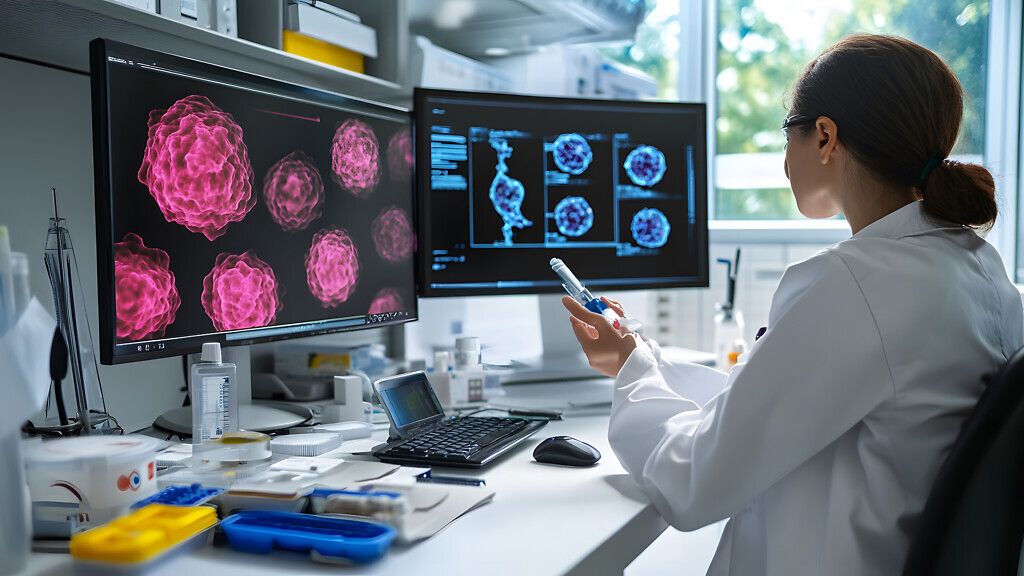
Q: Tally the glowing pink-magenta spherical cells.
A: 9